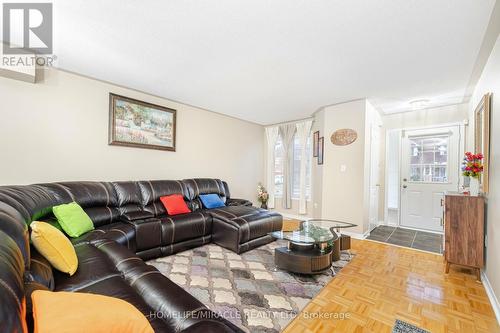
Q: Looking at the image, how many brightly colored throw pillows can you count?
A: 5